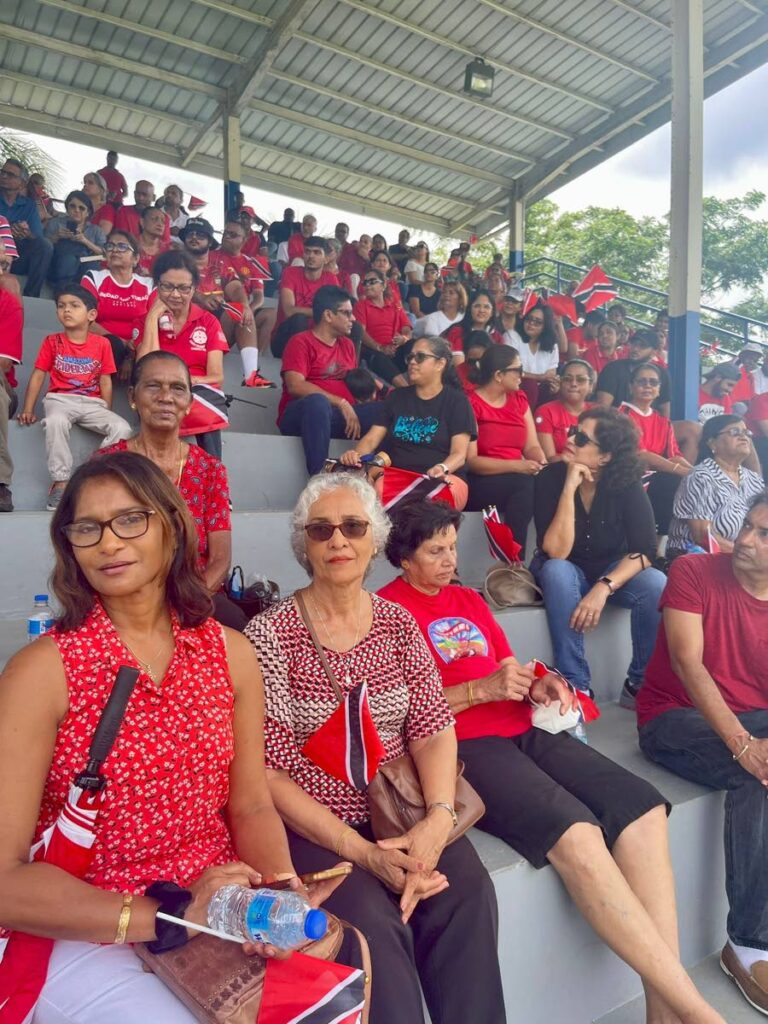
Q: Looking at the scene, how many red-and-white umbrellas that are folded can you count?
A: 1